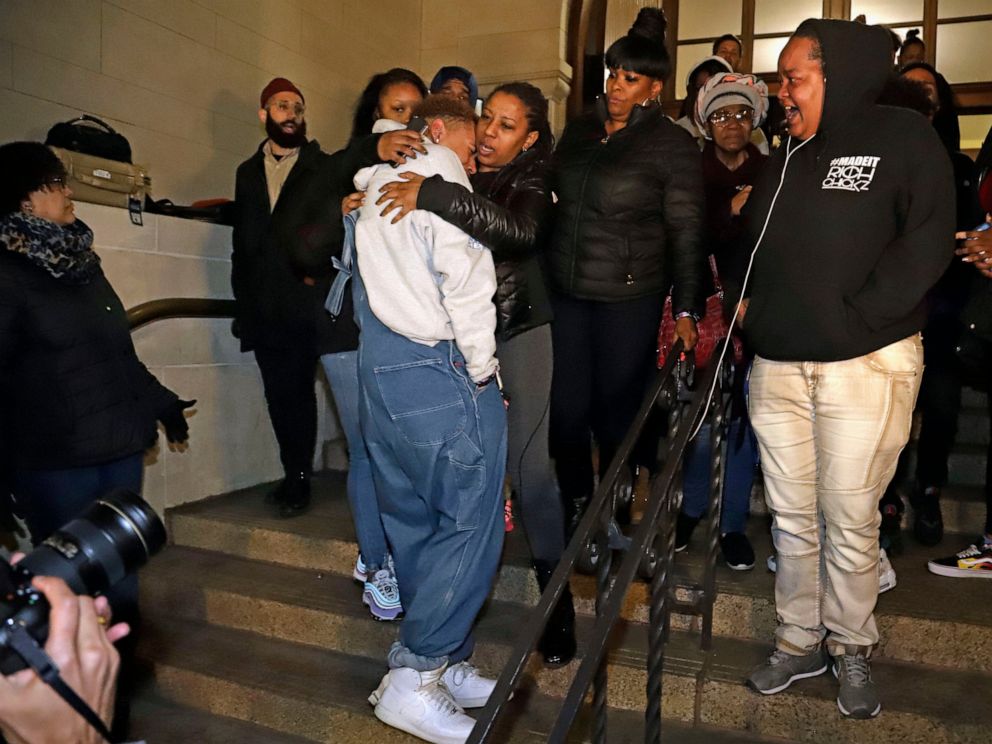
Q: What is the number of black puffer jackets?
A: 3